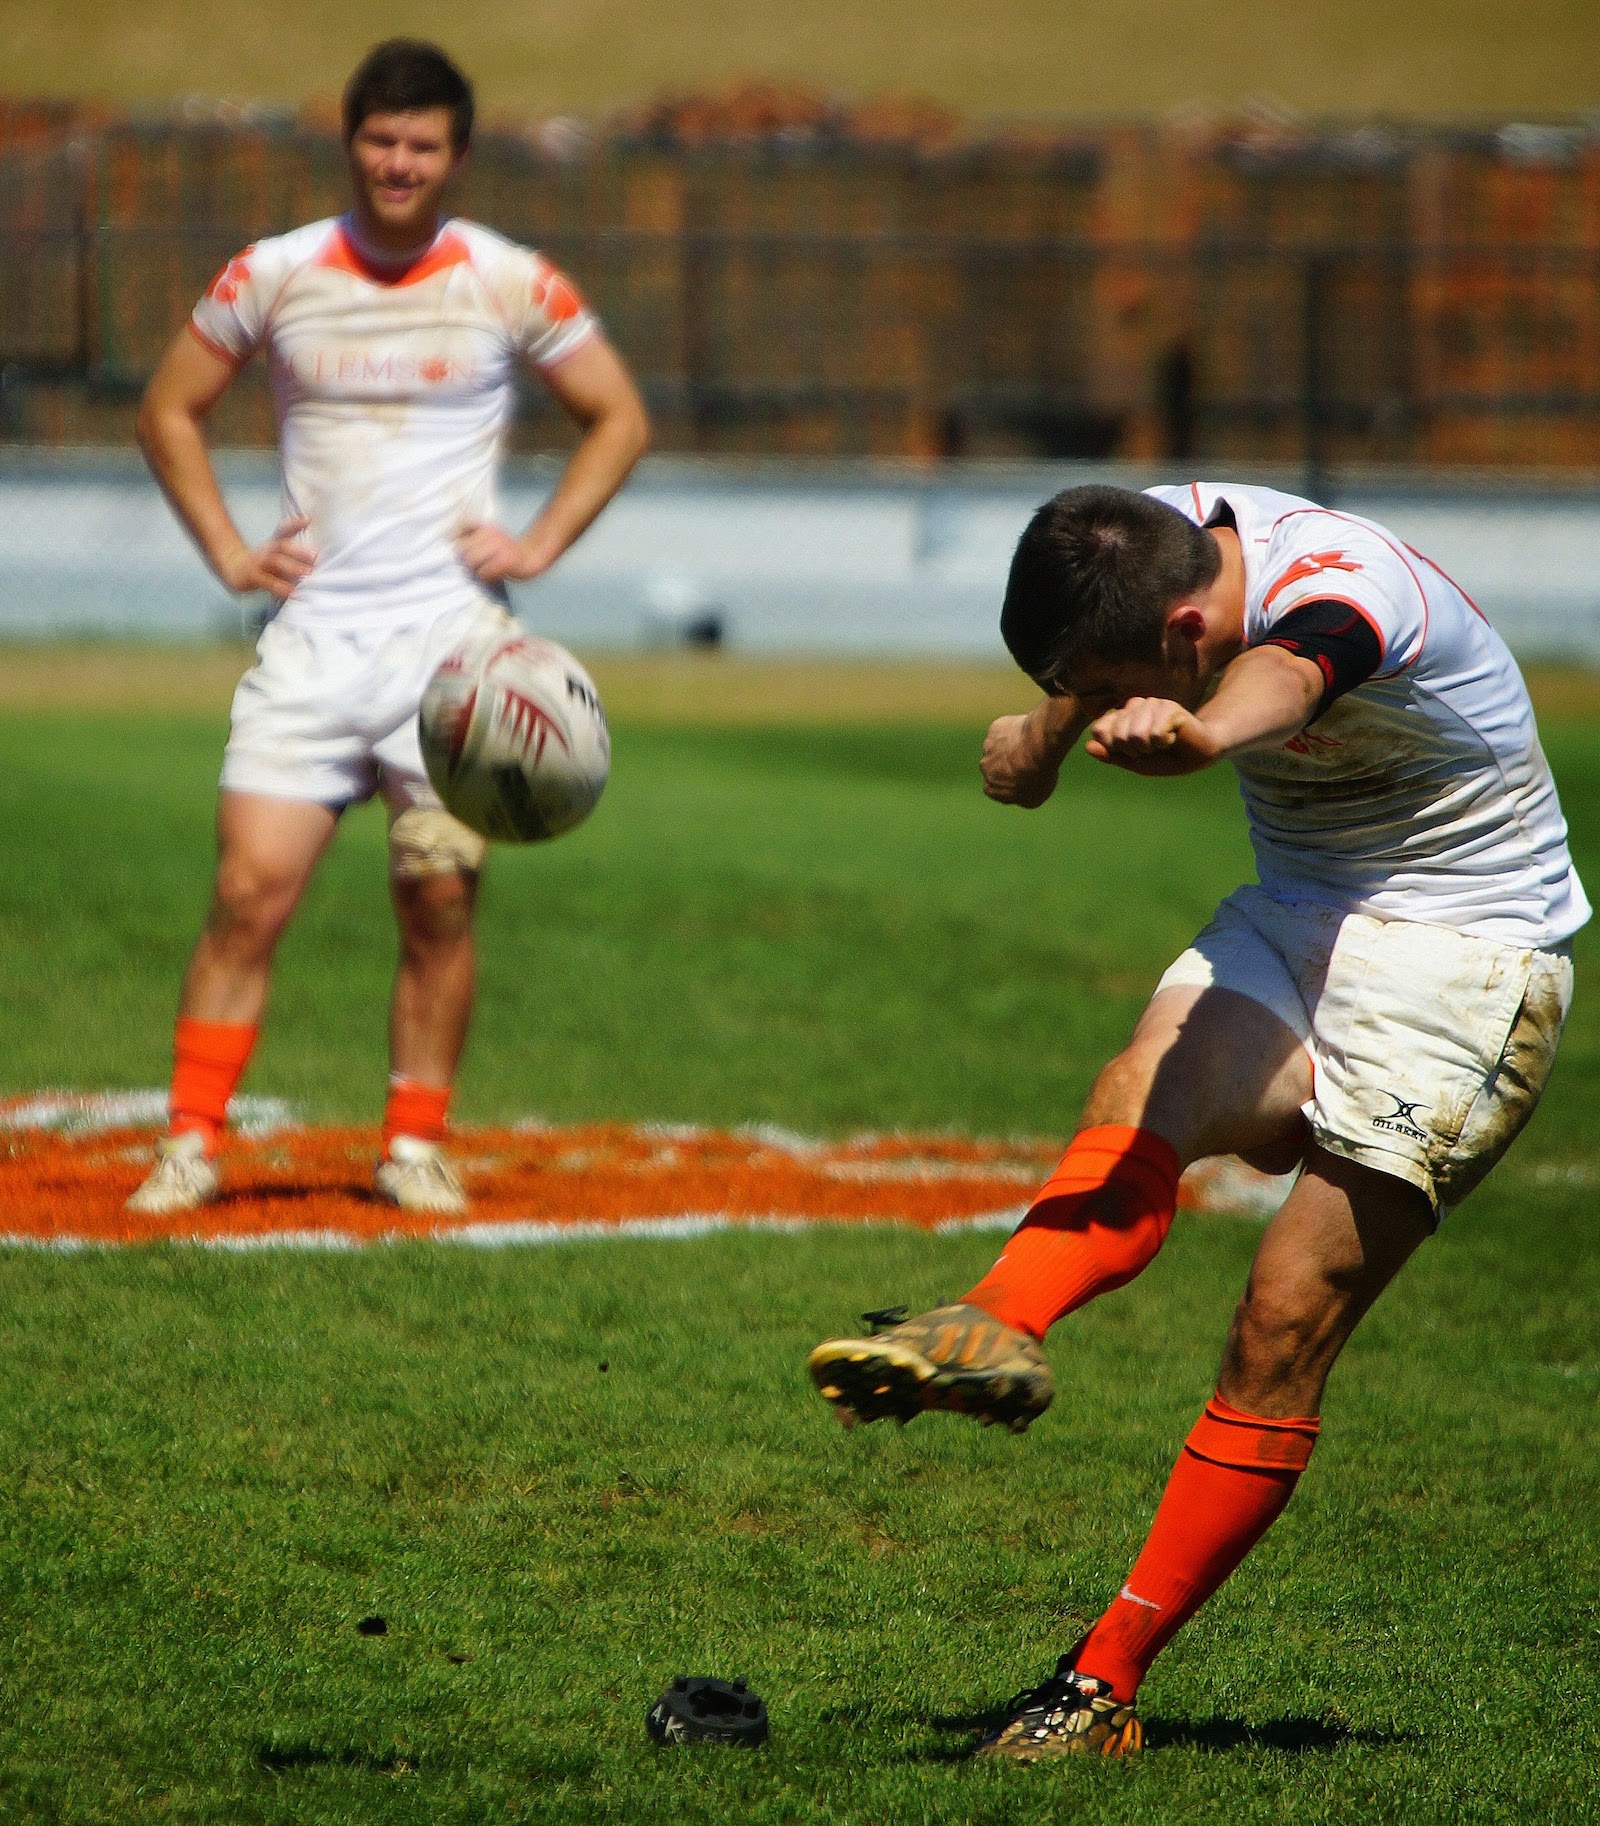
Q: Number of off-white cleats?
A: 2